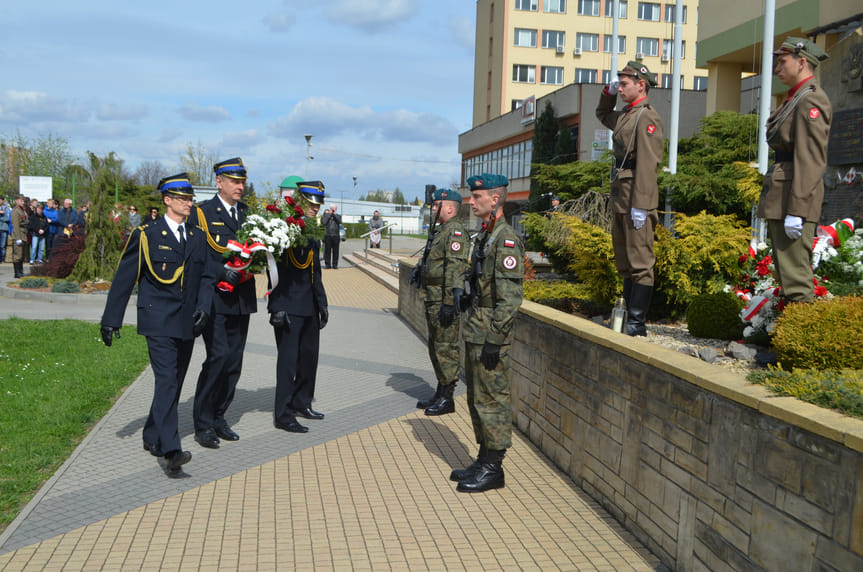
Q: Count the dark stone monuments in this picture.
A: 1